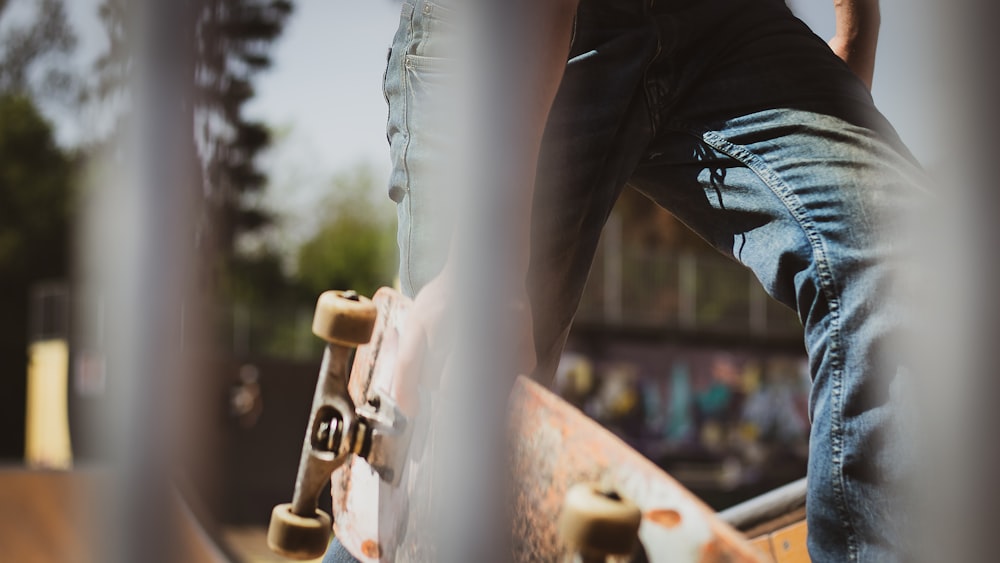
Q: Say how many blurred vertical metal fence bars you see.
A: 3